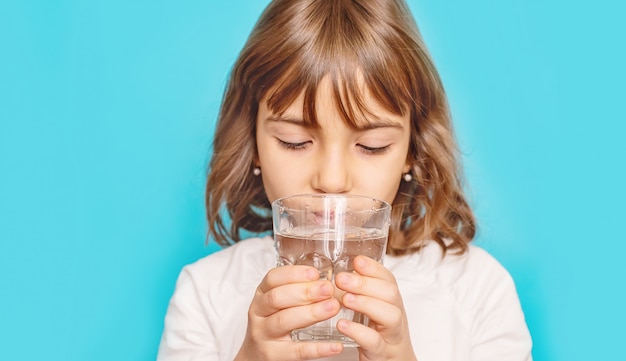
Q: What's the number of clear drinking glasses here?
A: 1